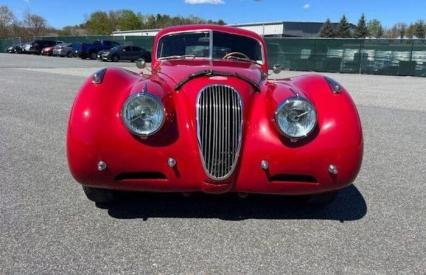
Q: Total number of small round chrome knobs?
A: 4